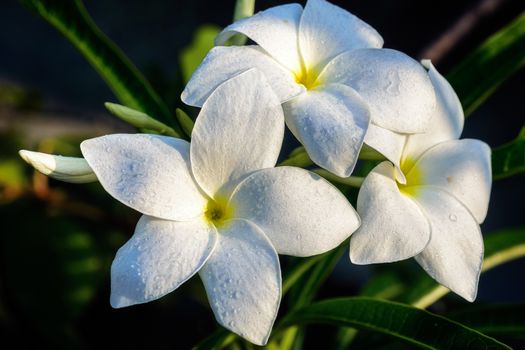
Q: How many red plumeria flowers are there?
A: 0